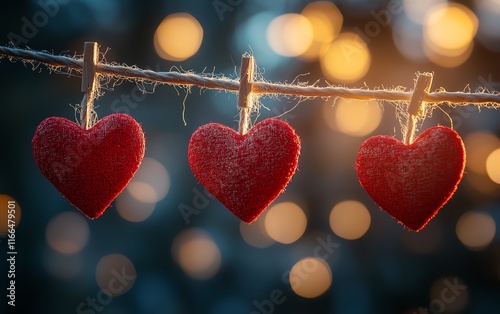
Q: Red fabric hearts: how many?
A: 3